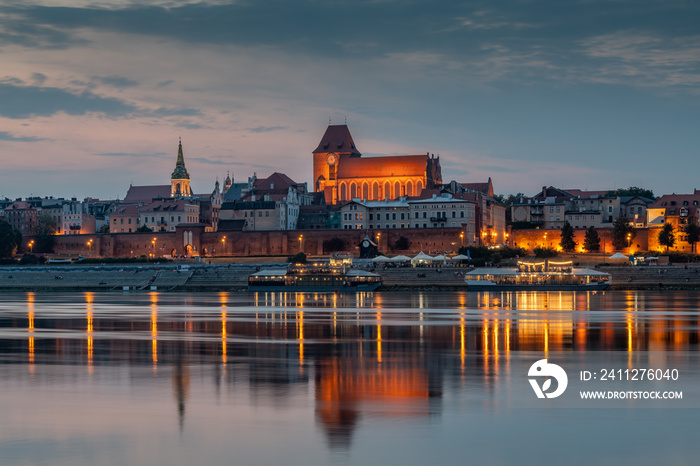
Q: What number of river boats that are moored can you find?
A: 2